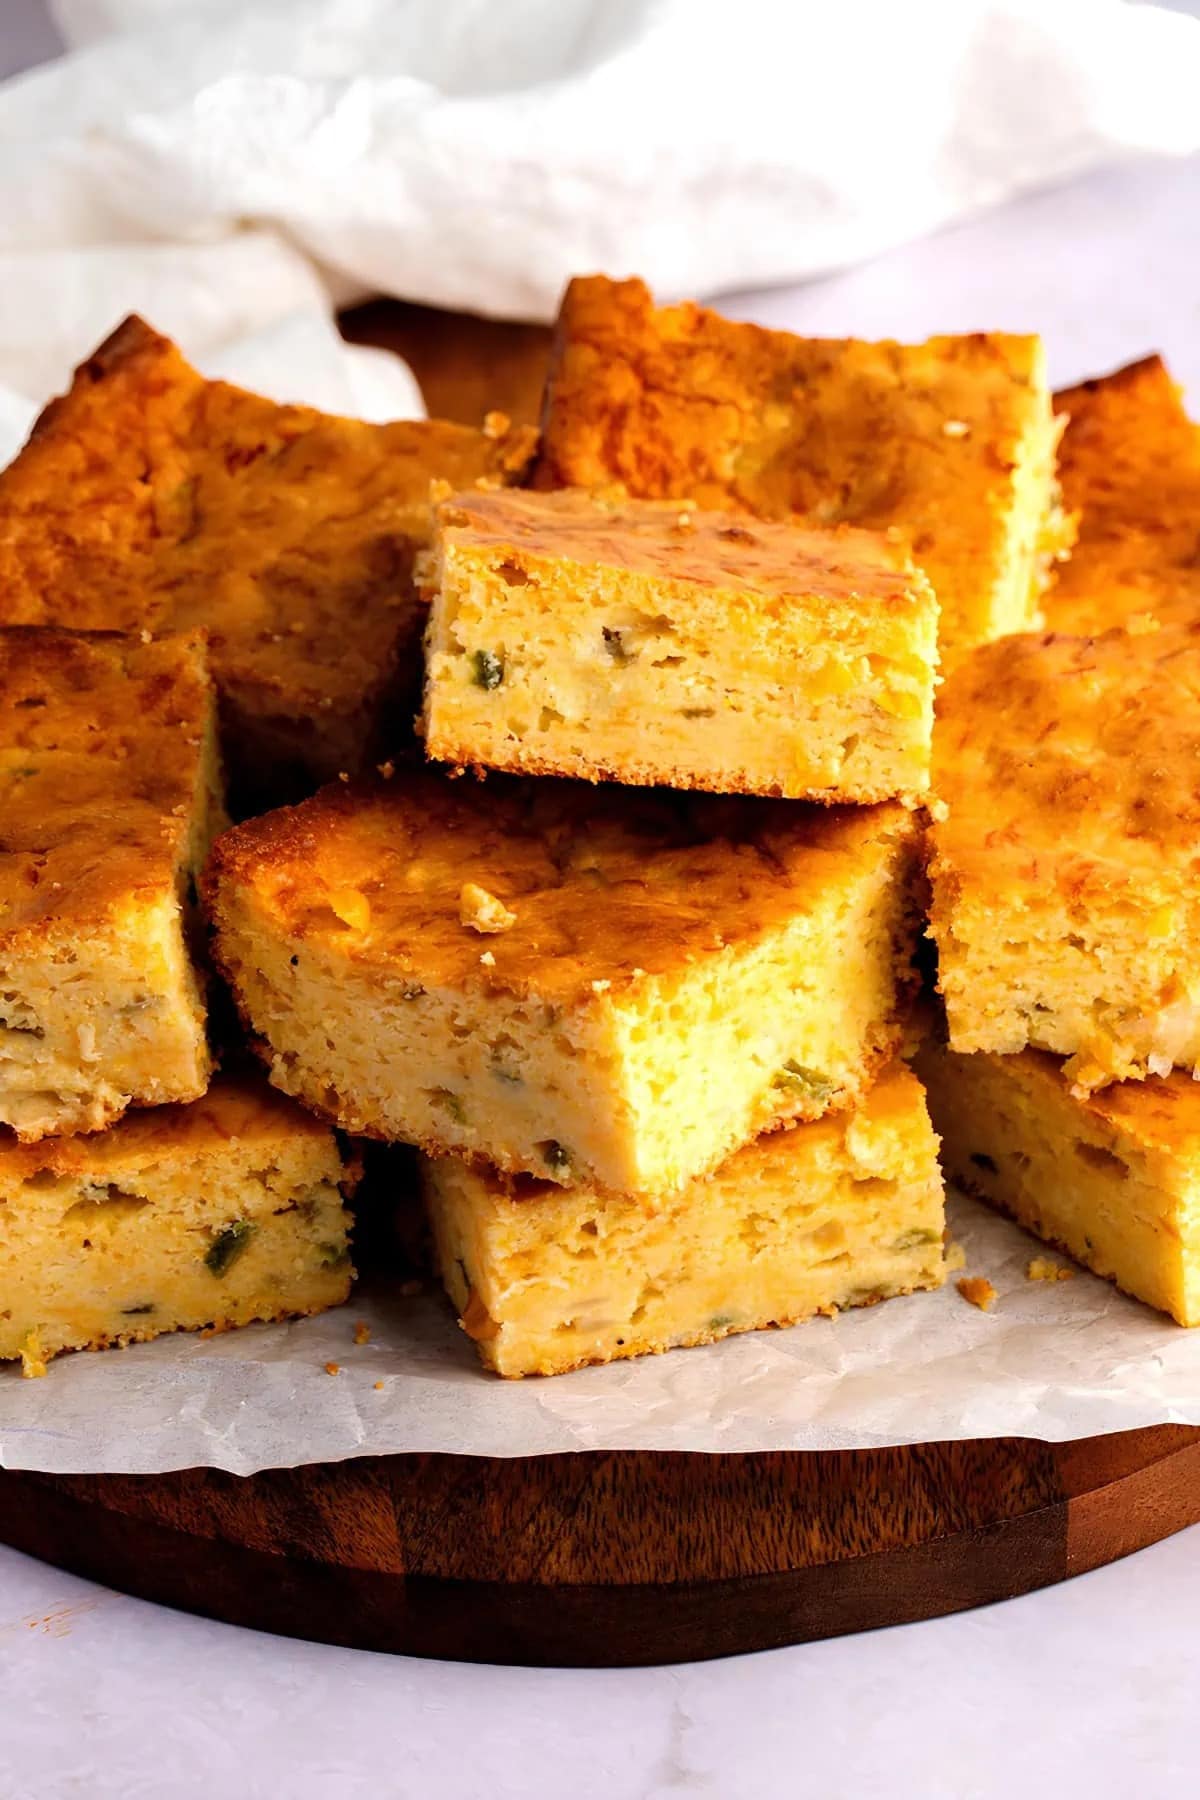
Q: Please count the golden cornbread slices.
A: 10